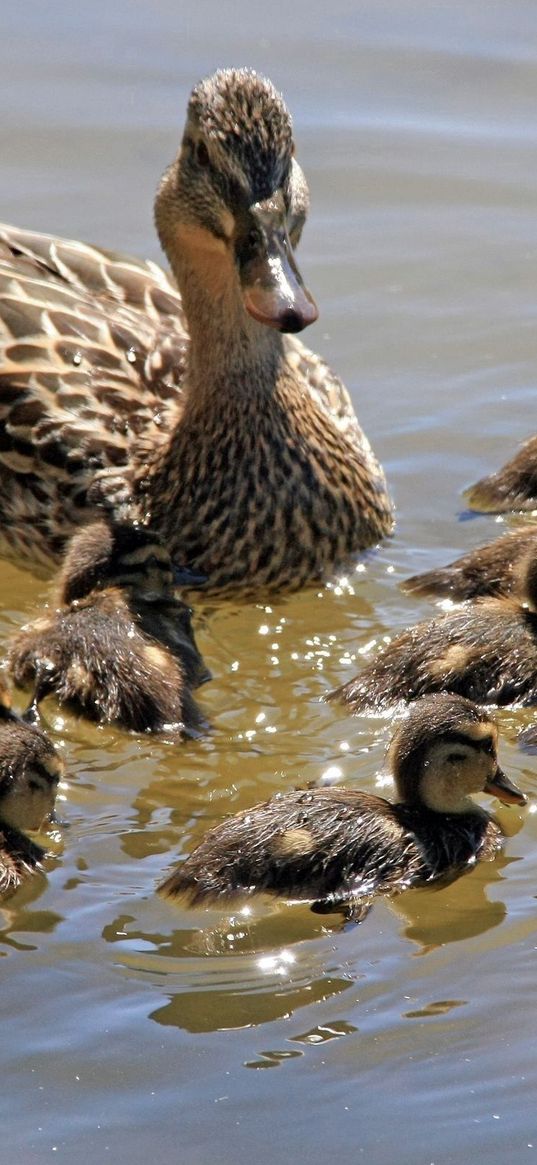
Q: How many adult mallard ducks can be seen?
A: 1